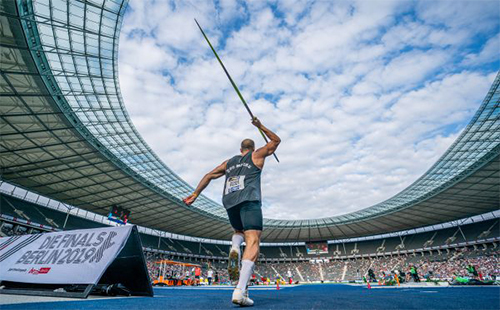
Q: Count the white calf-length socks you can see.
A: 2